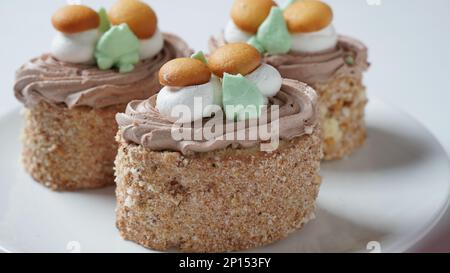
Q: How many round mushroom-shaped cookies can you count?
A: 6